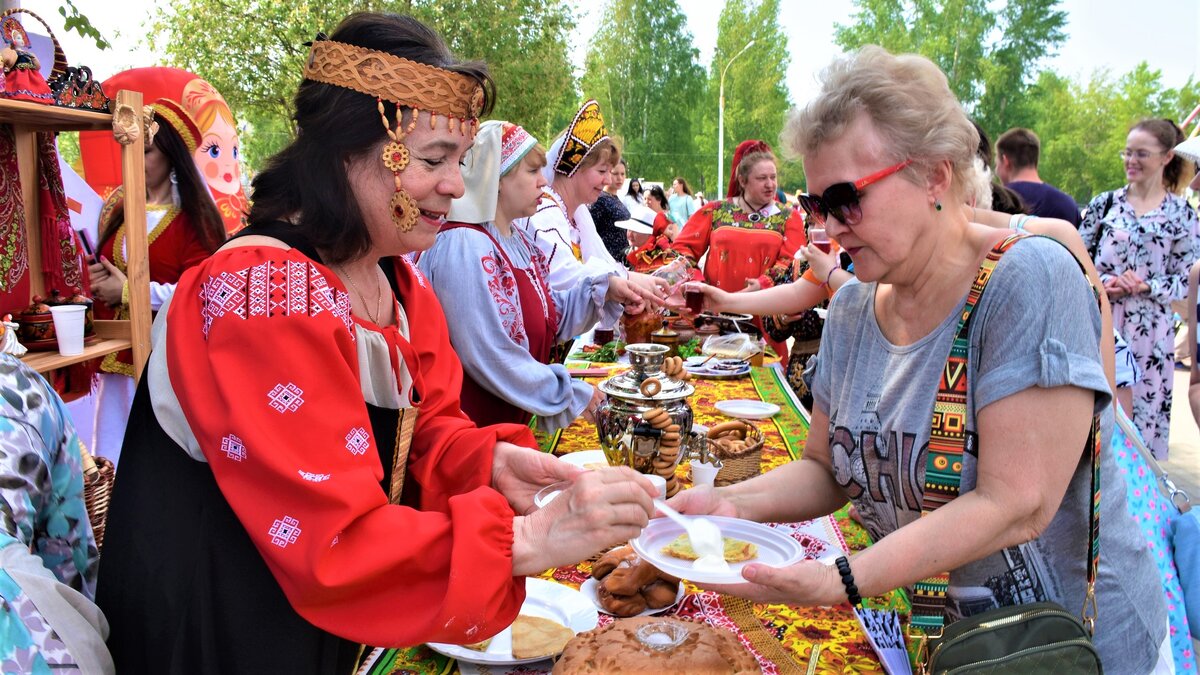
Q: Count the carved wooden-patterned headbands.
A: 1